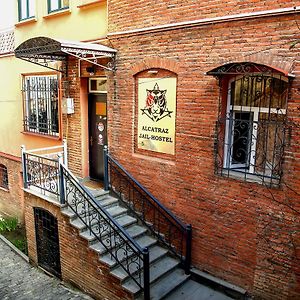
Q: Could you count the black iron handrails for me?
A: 2